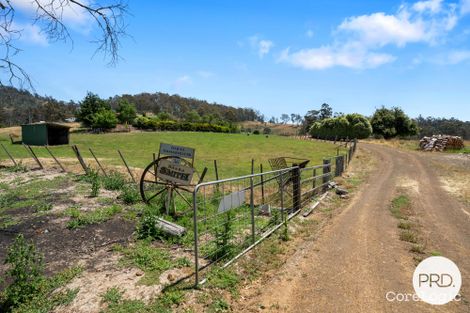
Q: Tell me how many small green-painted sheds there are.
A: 1